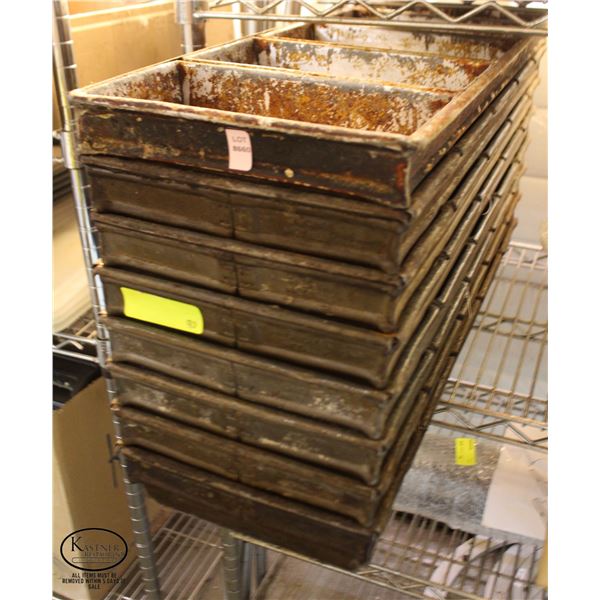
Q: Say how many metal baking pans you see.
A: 8